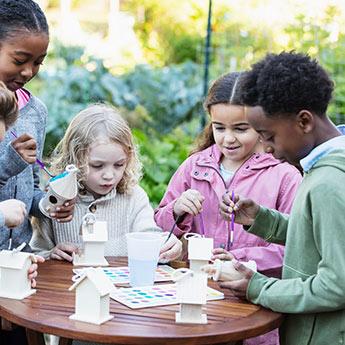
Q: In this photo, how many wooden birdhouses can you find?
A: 7